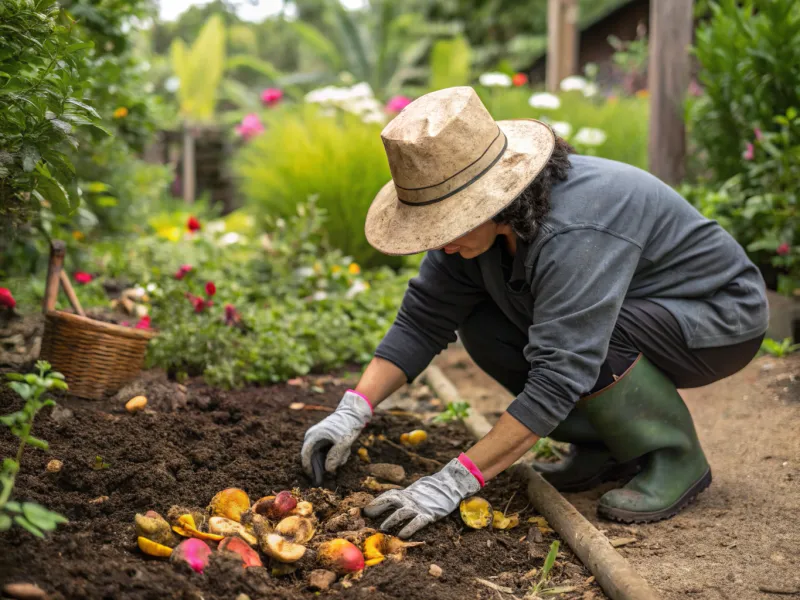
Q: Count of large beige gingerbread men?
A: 0